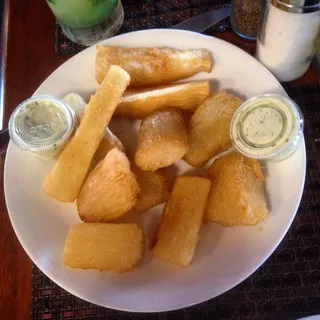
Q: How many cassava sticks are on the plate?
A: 11